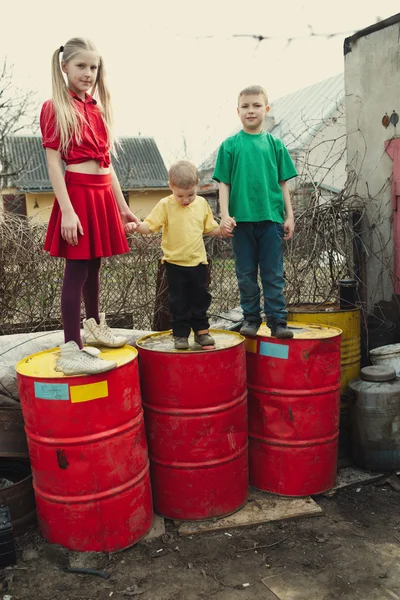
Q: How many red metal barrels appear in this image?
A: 3